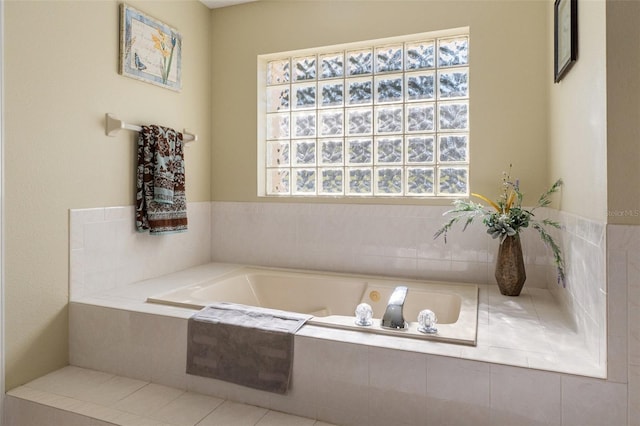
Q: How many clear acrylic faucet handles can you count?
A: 2